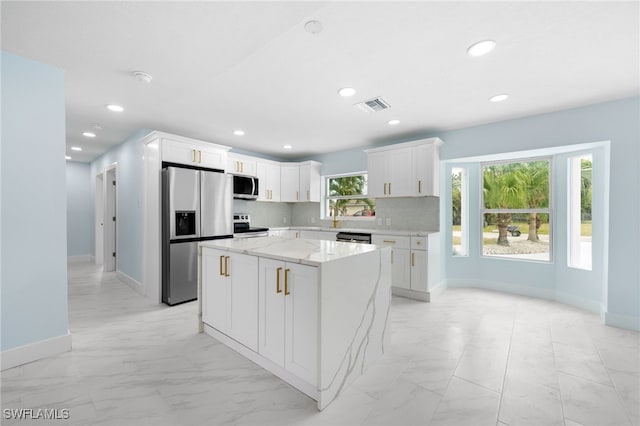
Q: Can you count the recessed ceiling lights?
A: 10